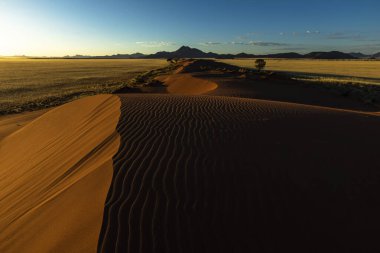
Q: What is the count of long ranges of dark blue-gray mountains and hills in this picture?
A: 1